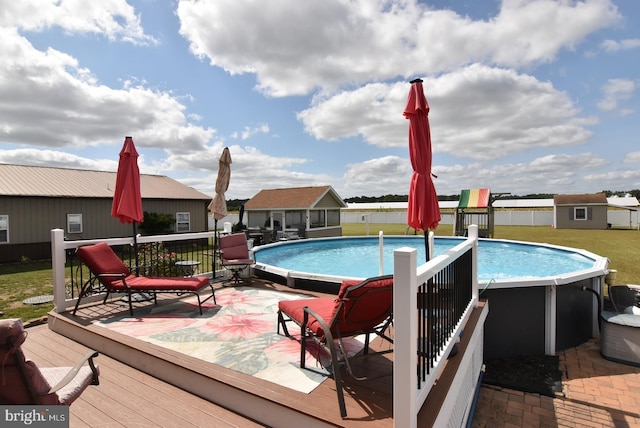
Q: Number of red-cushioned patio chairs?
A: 4